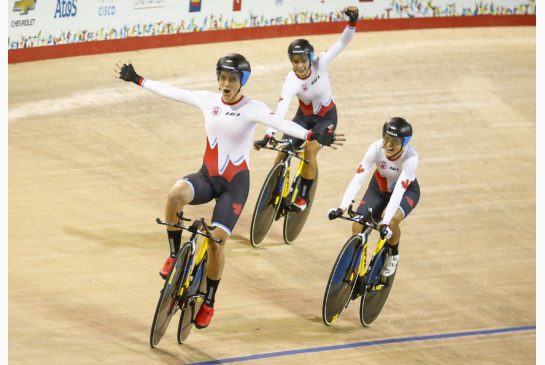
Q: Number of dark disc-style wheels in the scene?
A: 6